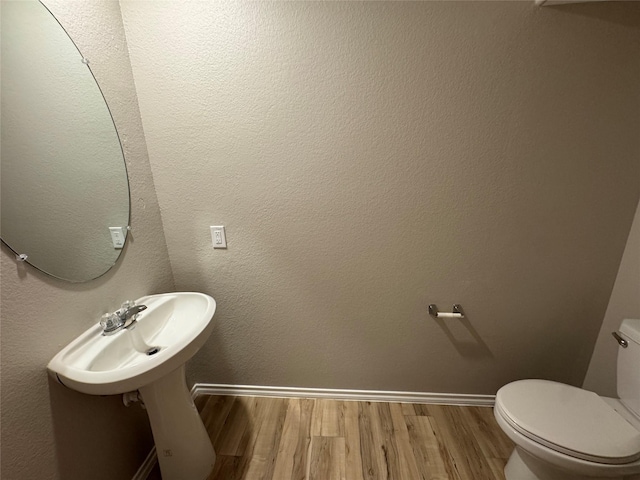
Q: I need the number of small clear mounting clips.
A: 3